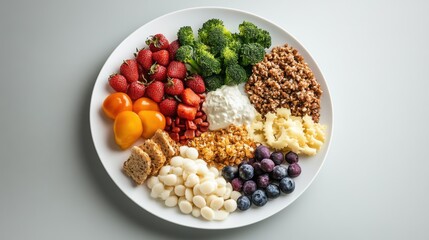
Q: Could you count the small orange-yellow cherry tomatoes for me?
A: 4